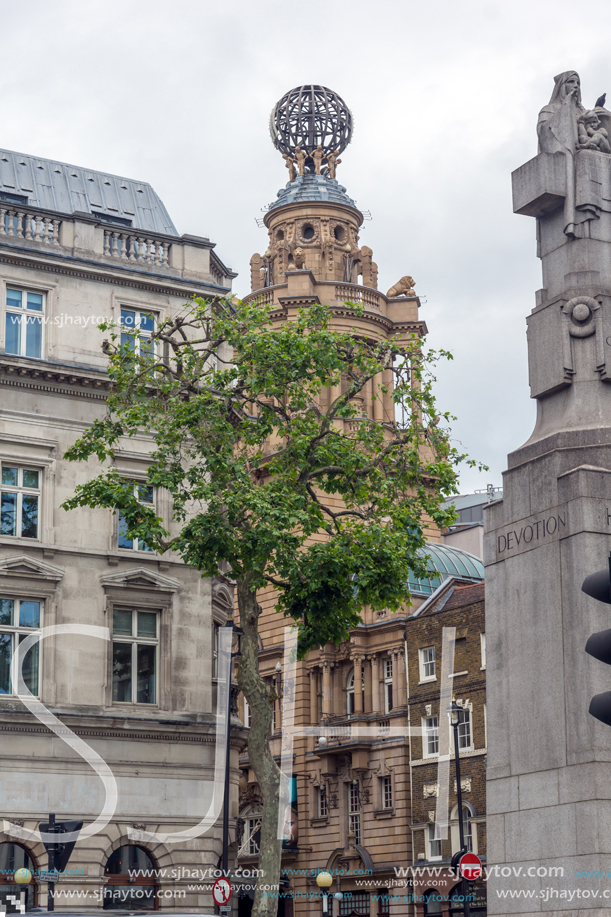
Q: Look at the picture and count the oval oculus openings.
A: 3